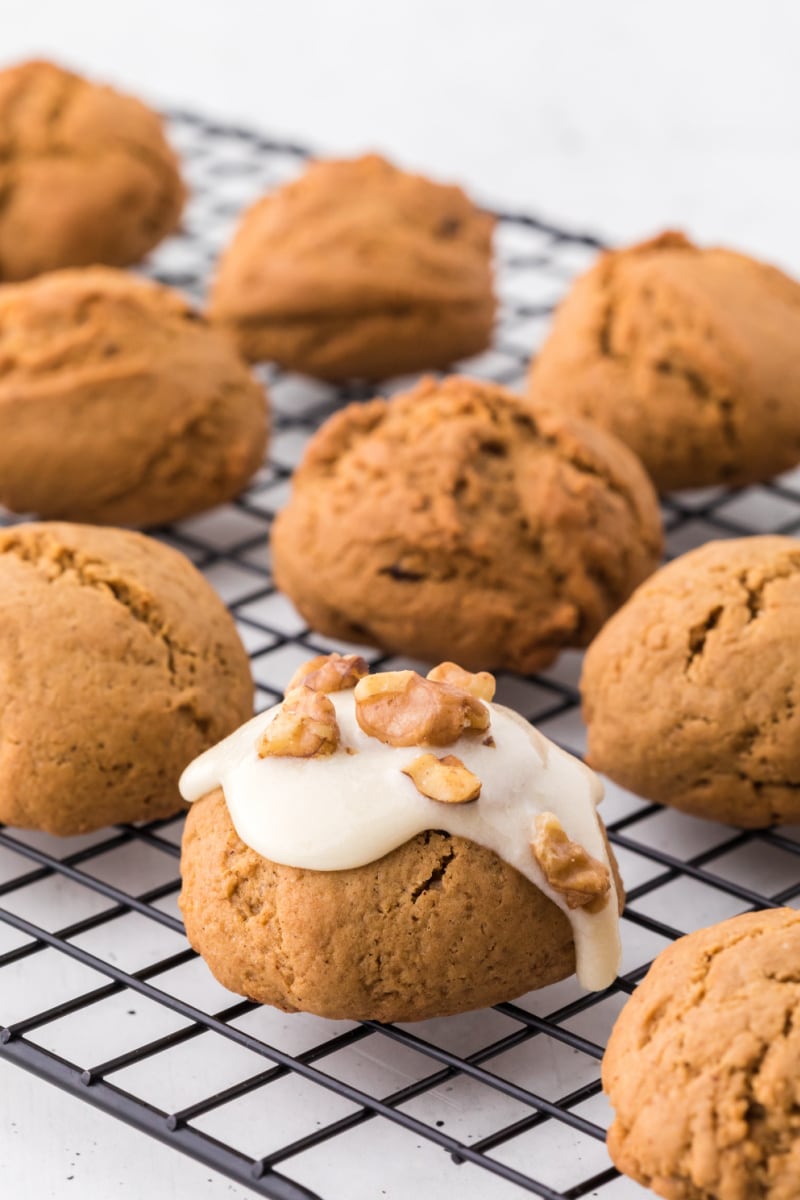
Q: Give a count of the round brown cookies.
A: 9